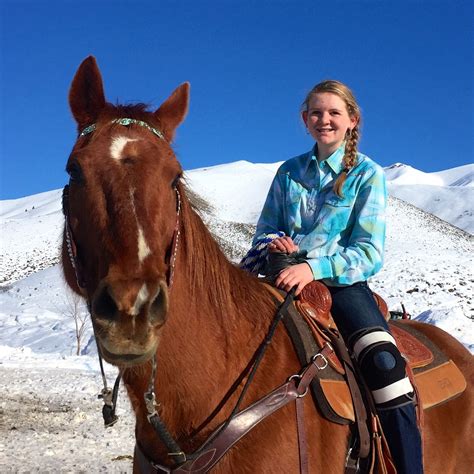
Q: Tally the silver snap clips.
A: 2